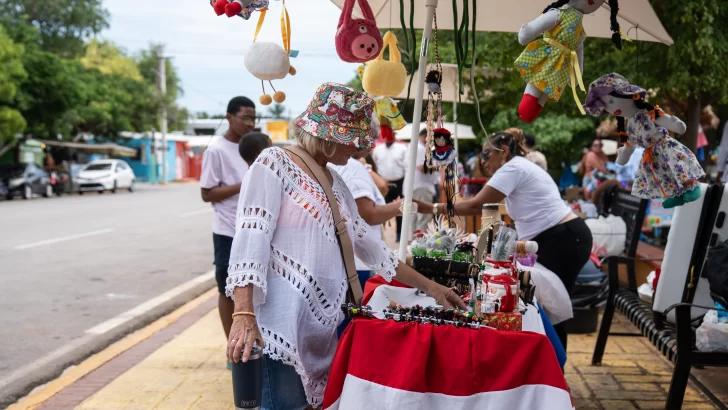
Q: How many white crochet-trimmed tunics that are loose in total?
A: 1